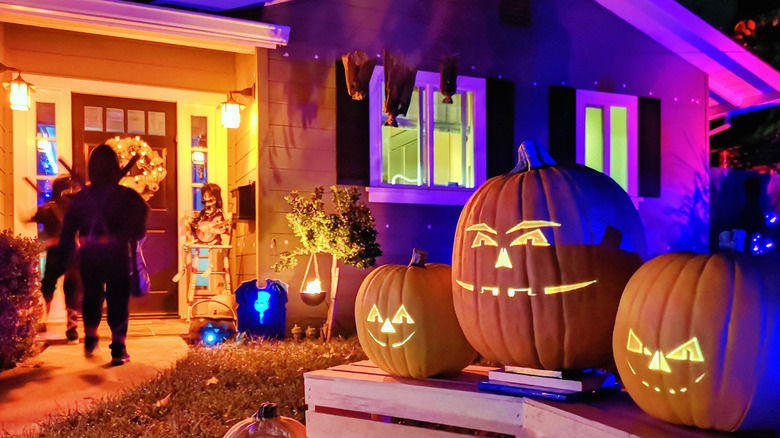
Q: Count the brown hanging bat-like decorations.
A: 3